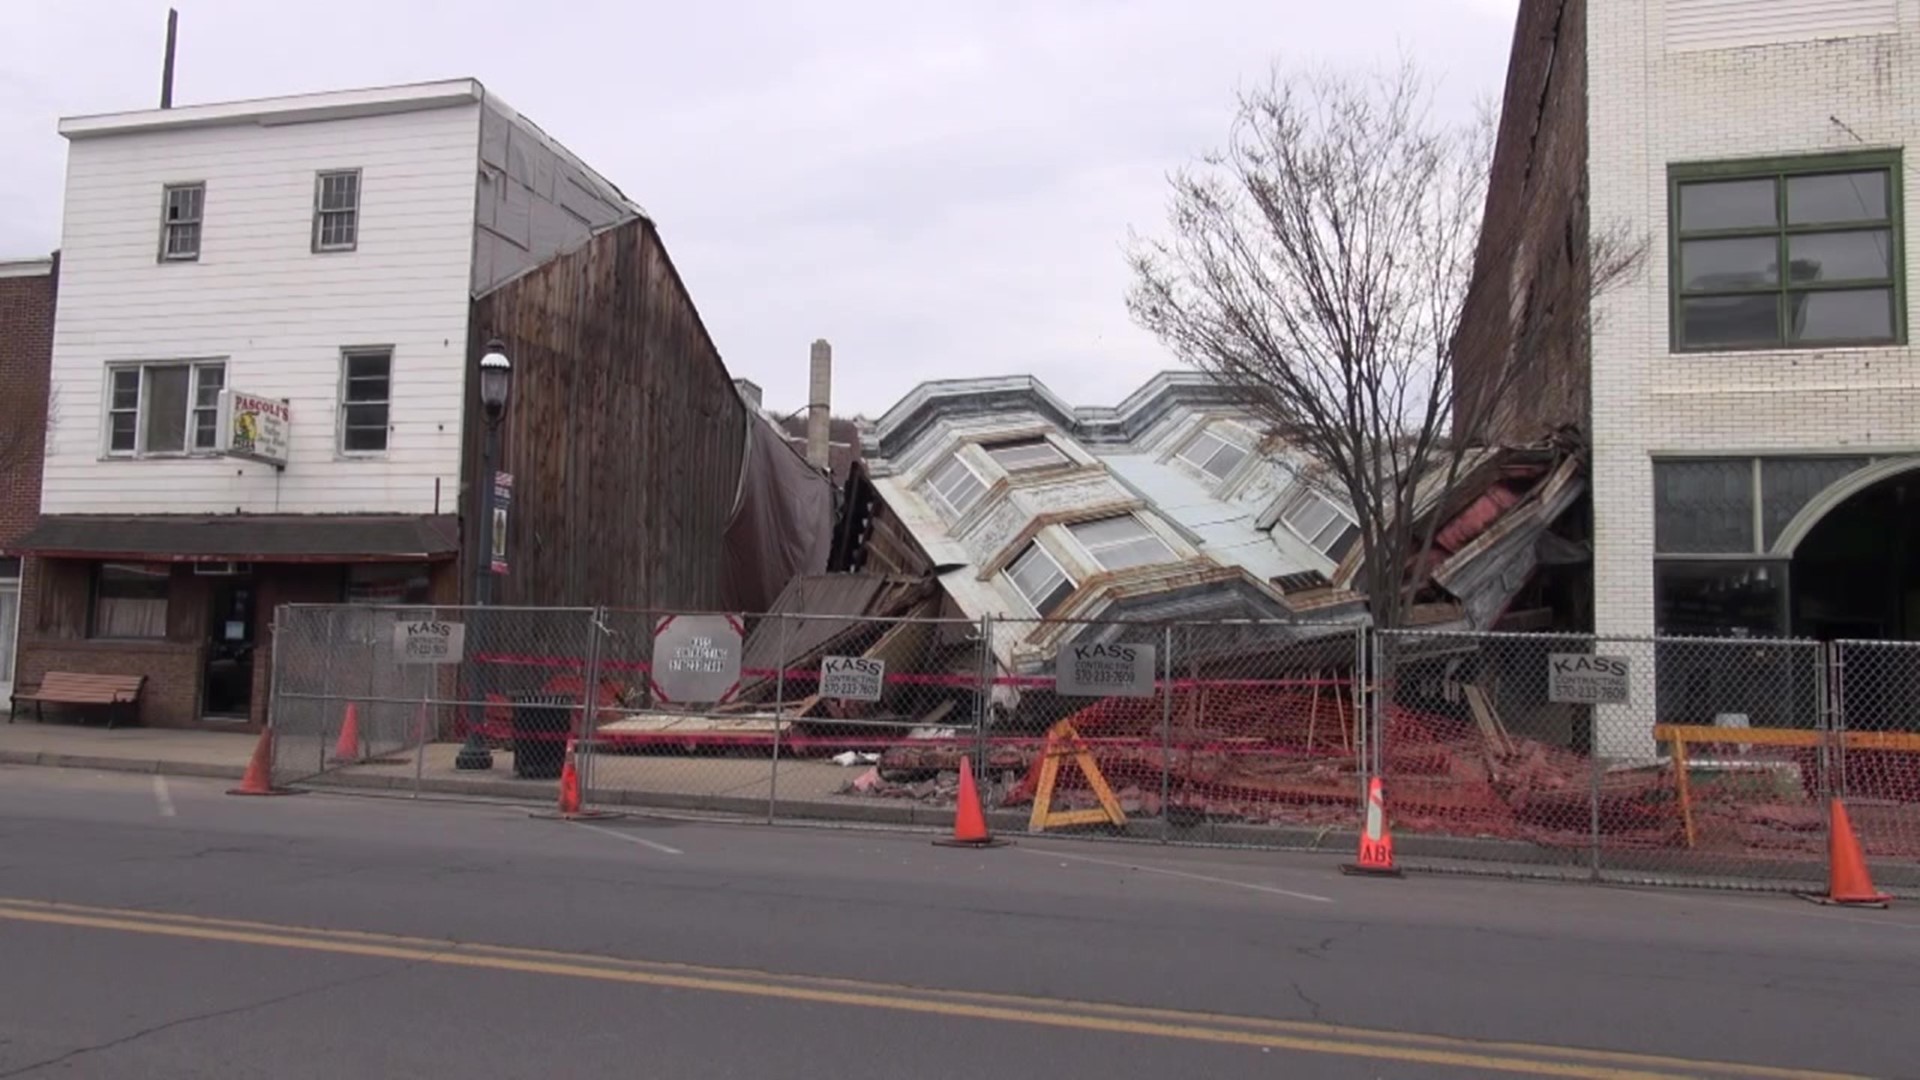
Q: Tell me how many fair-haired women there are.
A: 0